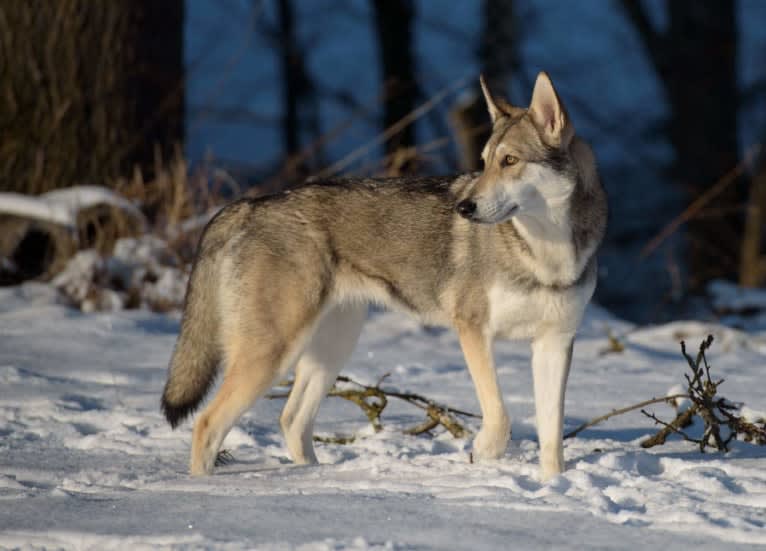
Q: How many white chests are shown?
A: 1